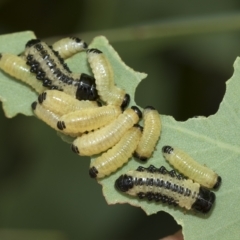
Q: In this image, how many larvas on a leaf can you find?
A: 12